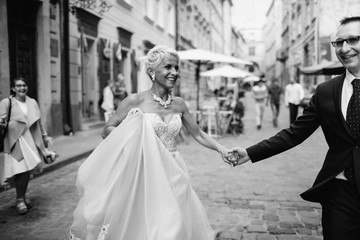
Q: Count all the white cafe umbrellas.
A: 3